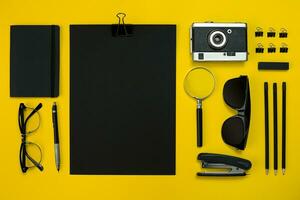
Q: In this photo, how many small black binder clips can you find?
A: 6